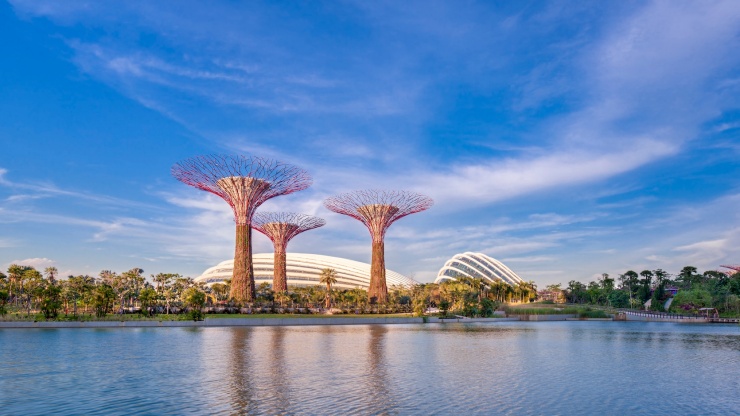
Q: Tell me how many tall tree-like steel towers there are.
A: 3